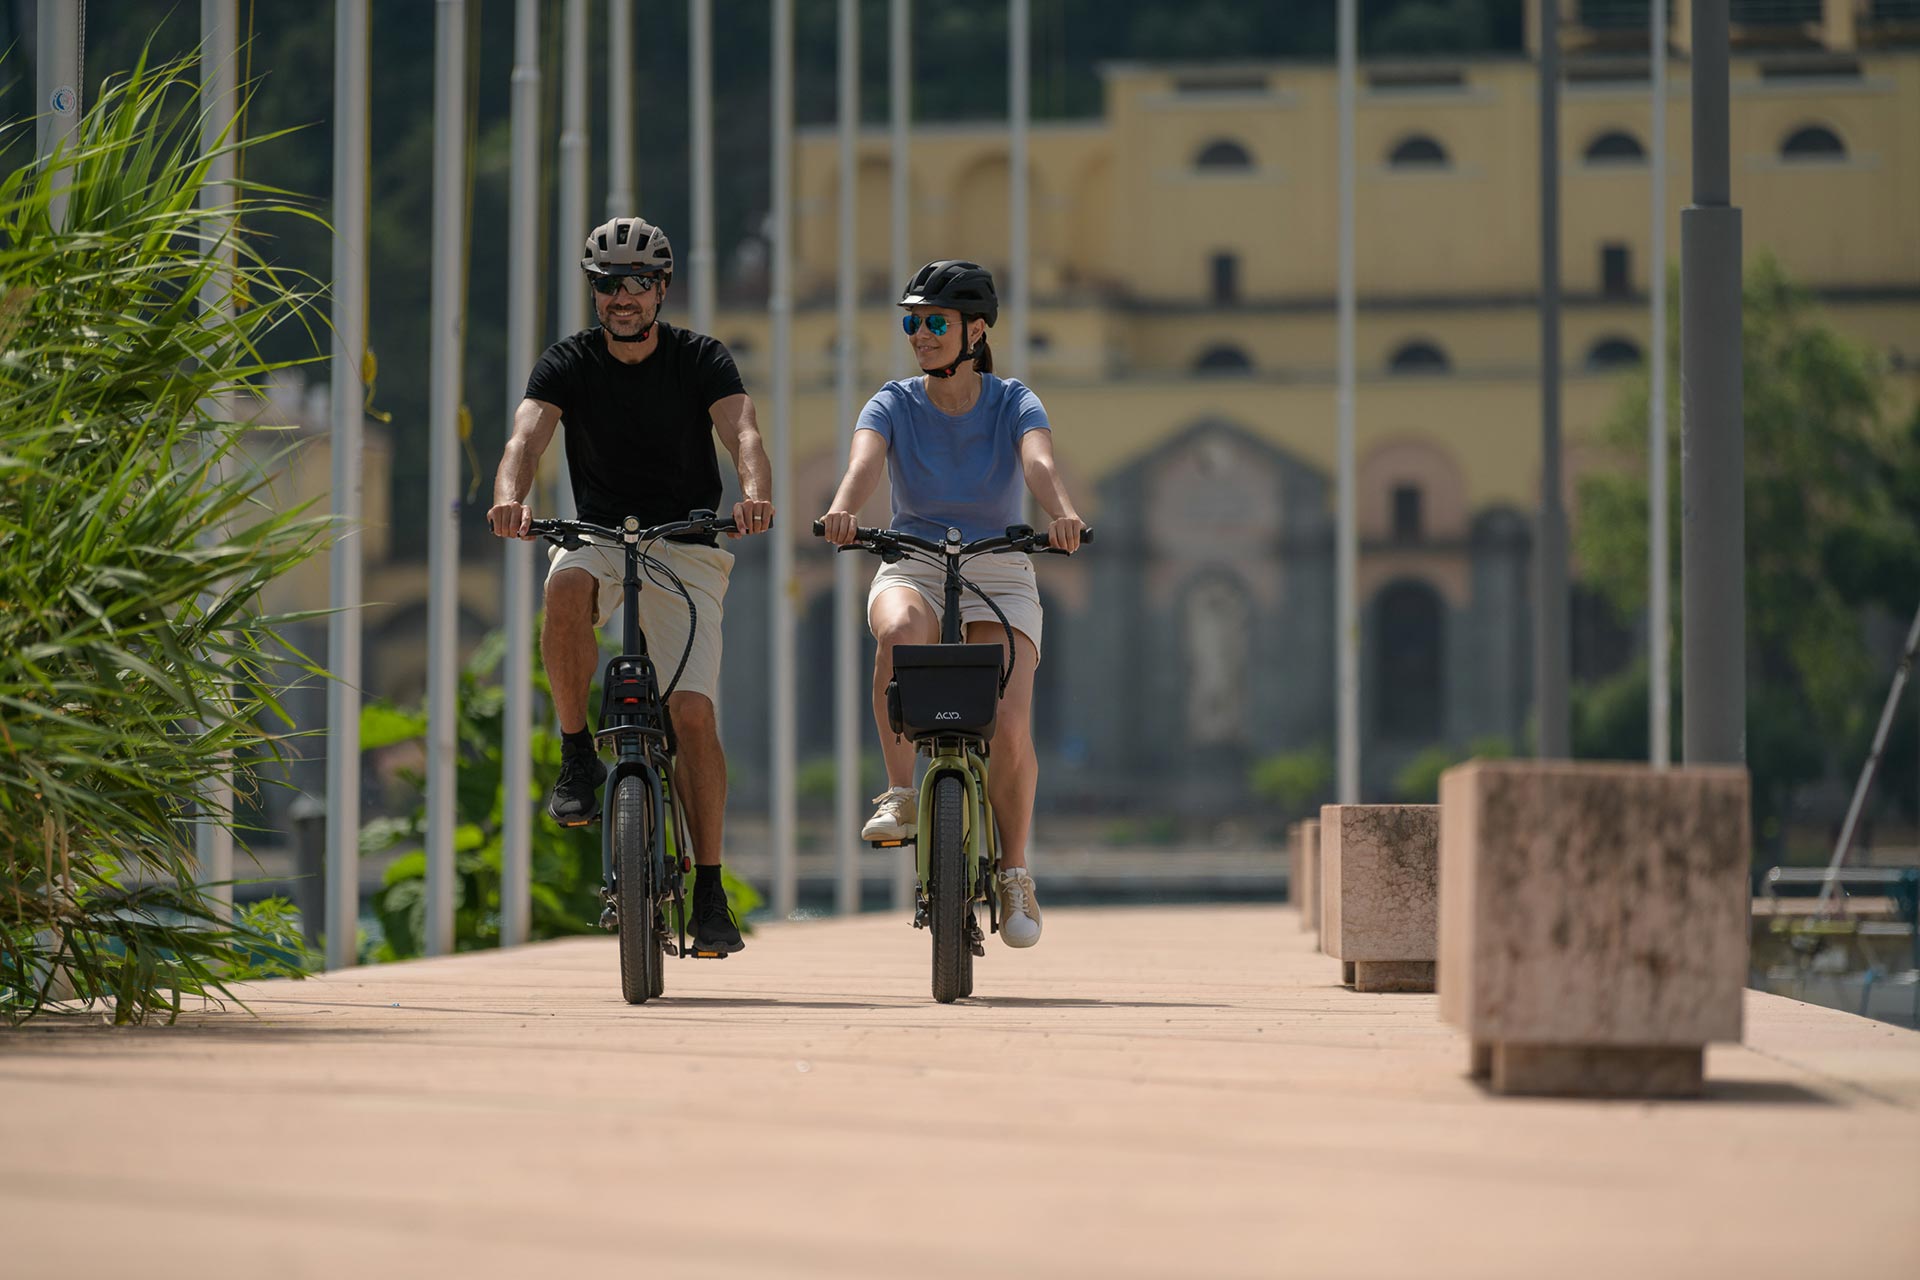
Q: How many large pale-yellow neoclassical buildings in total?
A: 1